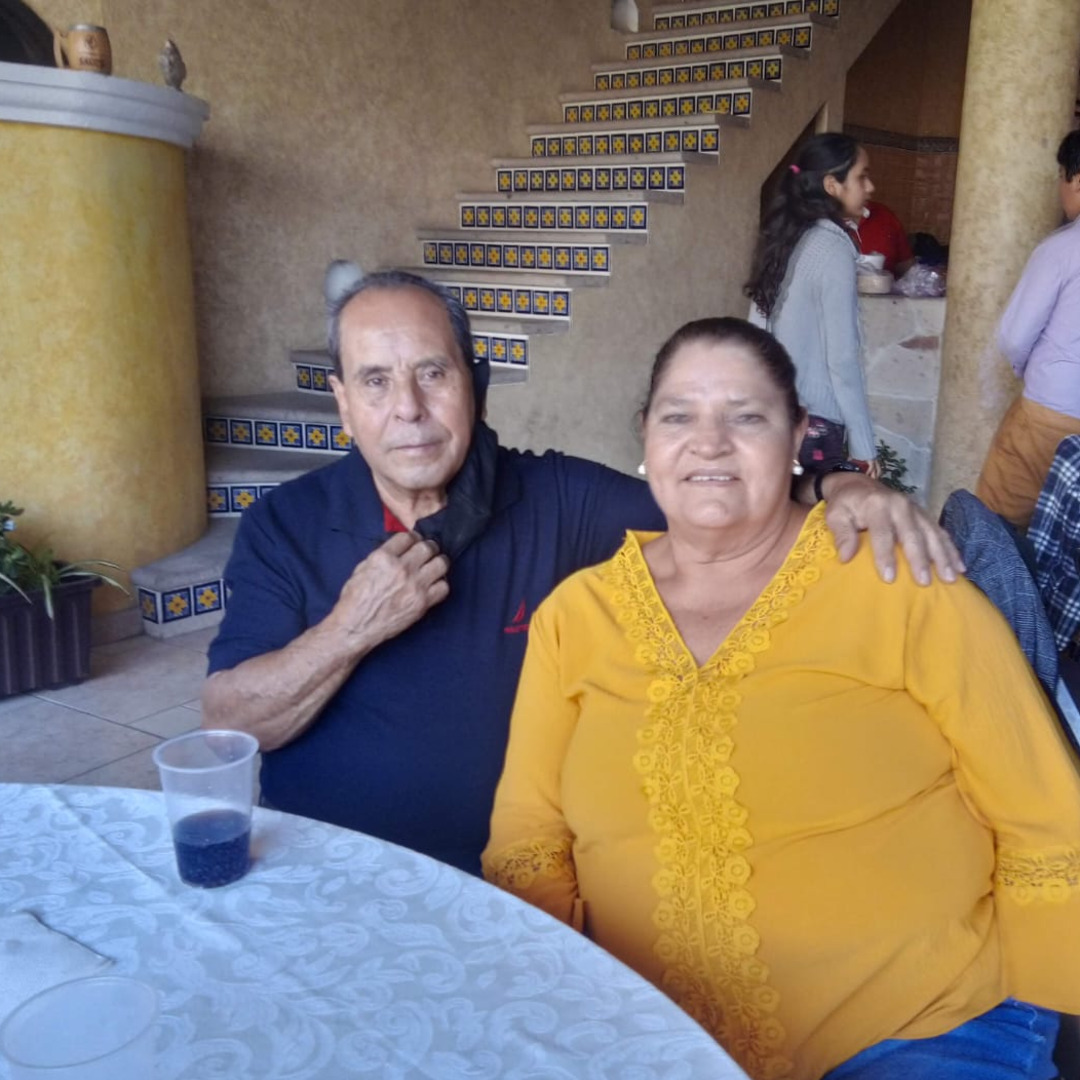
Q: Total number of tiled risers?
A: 14